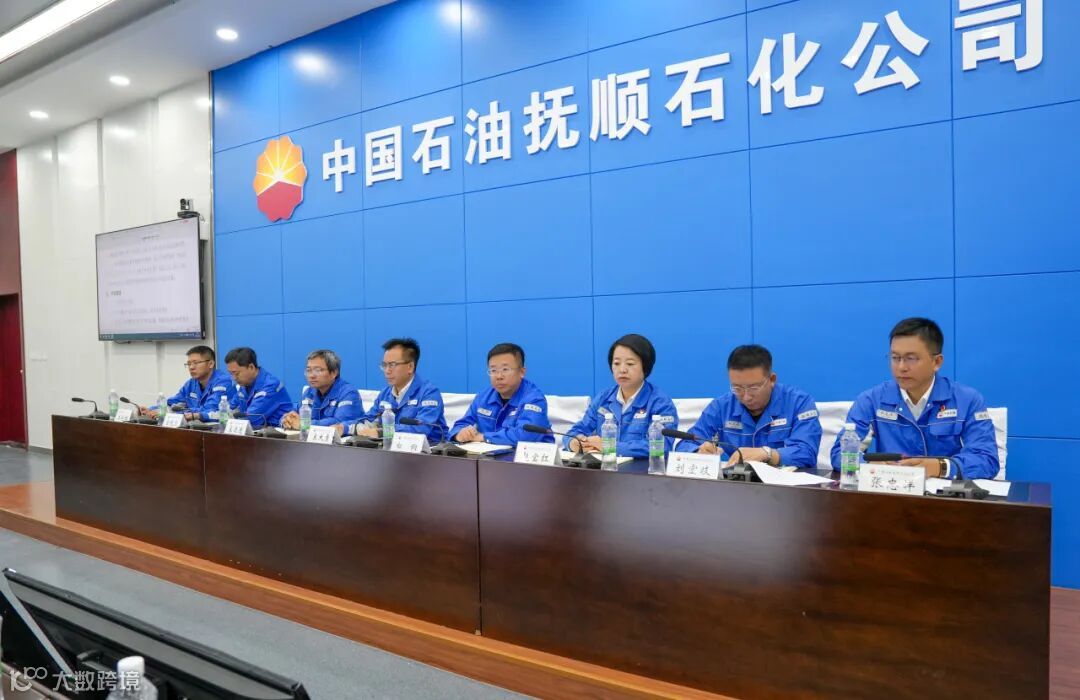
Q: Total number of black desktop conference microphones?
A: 9